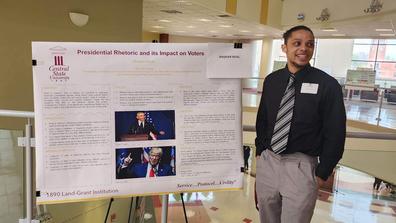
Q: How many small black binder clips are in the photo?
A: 4